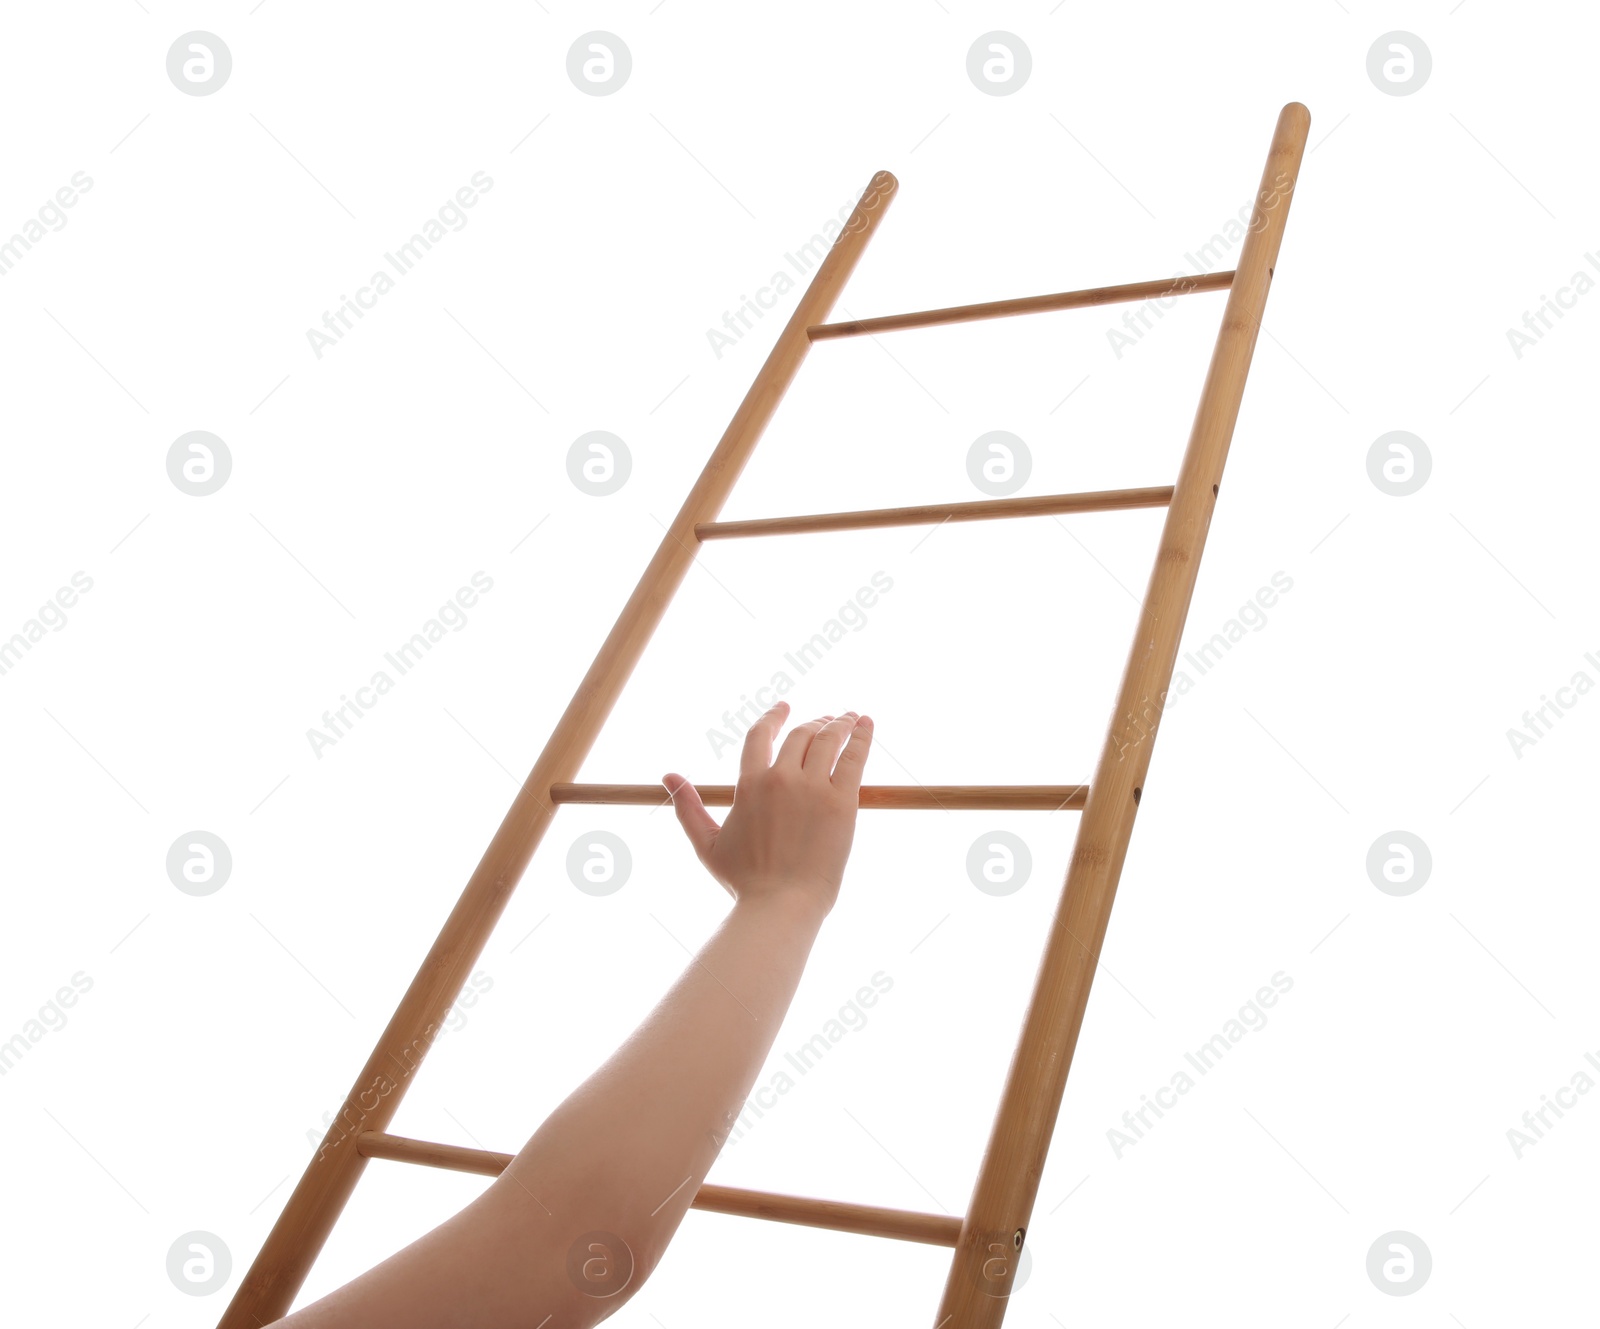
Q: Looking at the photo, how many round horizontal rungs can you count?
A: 4